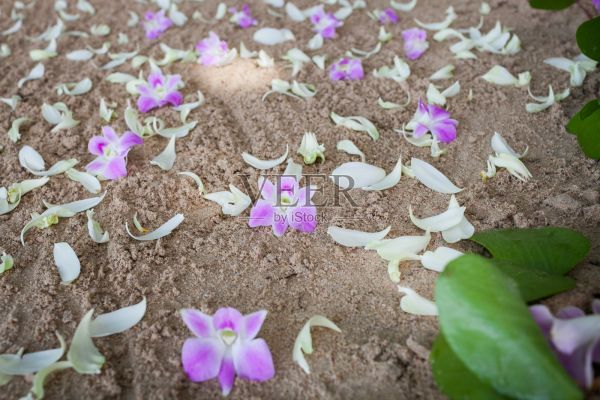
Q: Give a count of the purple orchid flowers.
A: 13